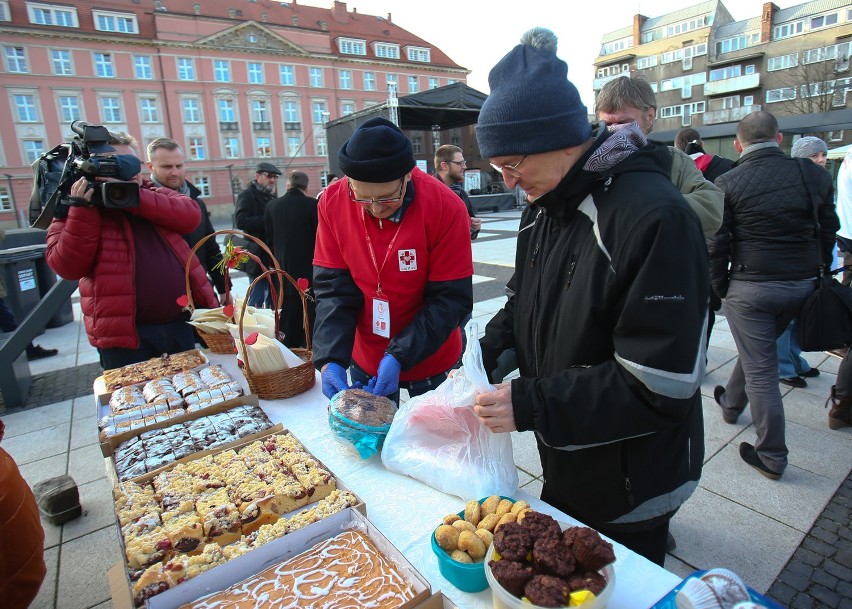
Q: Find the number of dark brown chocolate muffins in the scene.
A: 7